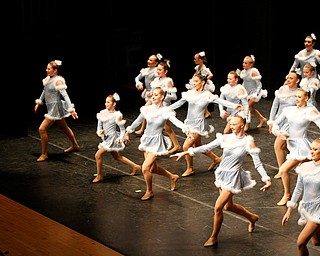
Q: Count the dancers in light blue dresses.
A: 15